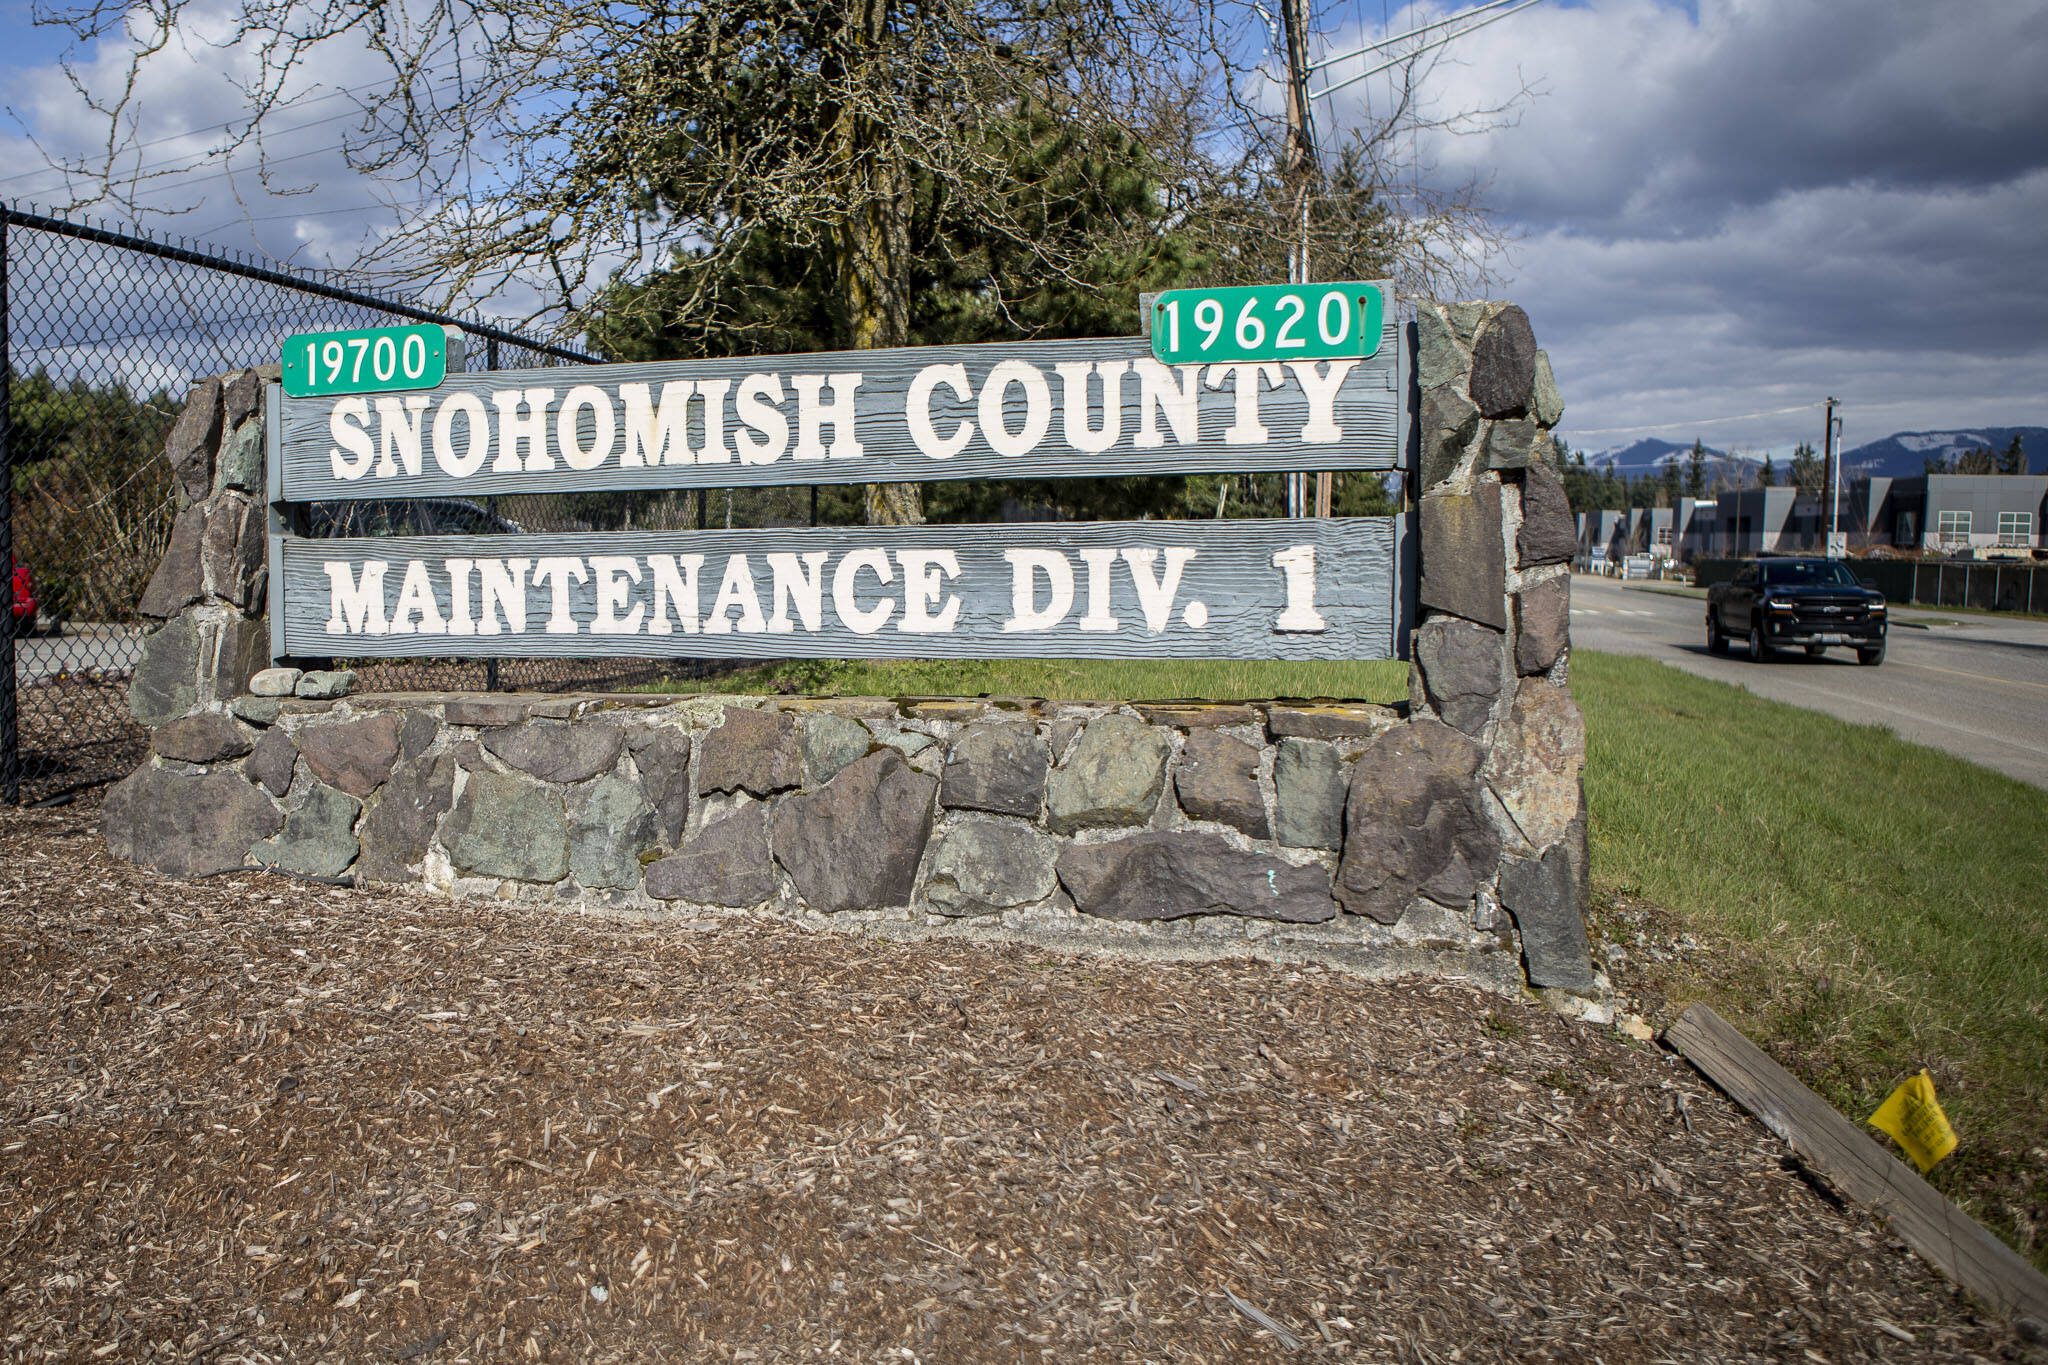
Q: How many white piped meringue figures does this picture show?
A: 0